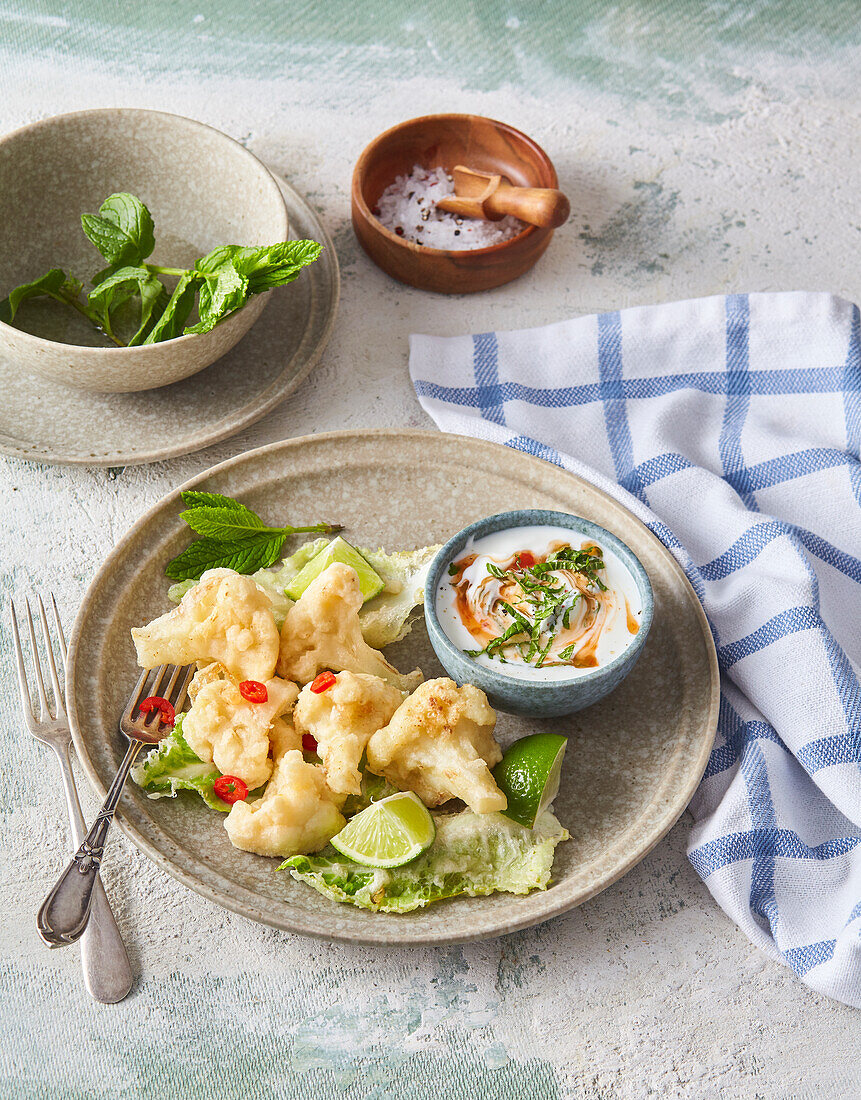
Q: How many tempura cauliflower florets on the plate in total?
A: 6